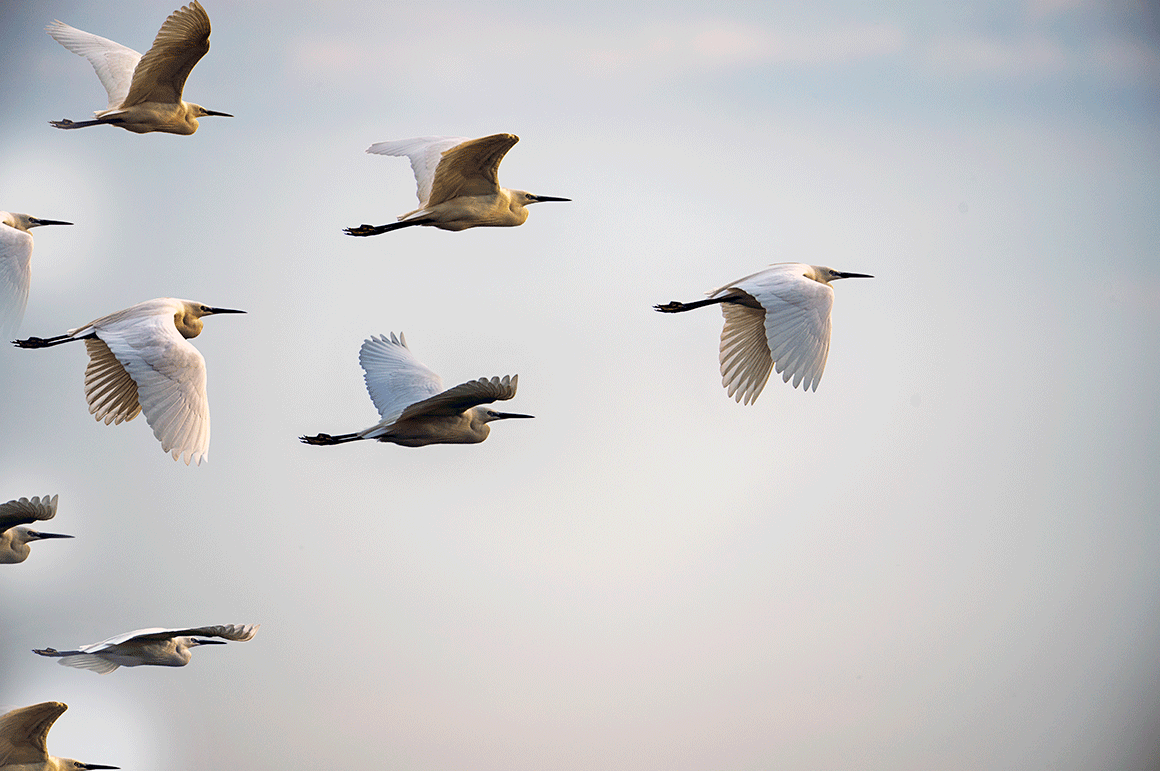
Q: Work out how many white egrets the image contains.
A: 9